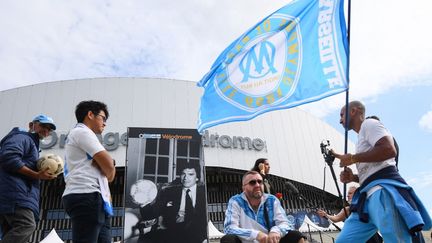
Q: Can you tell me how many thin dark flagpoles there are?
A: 1